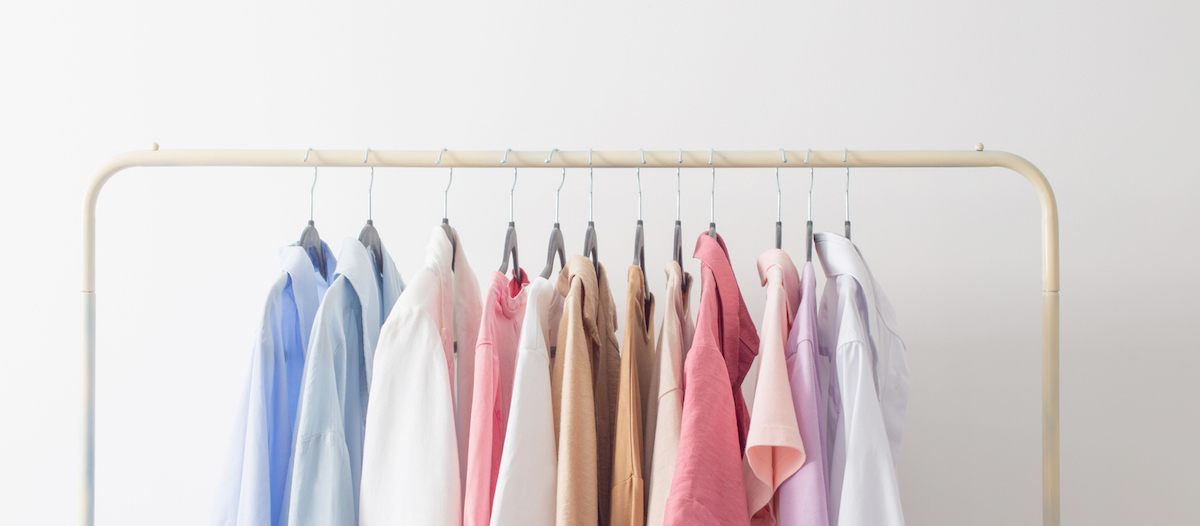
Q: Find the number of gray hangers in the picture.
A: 12